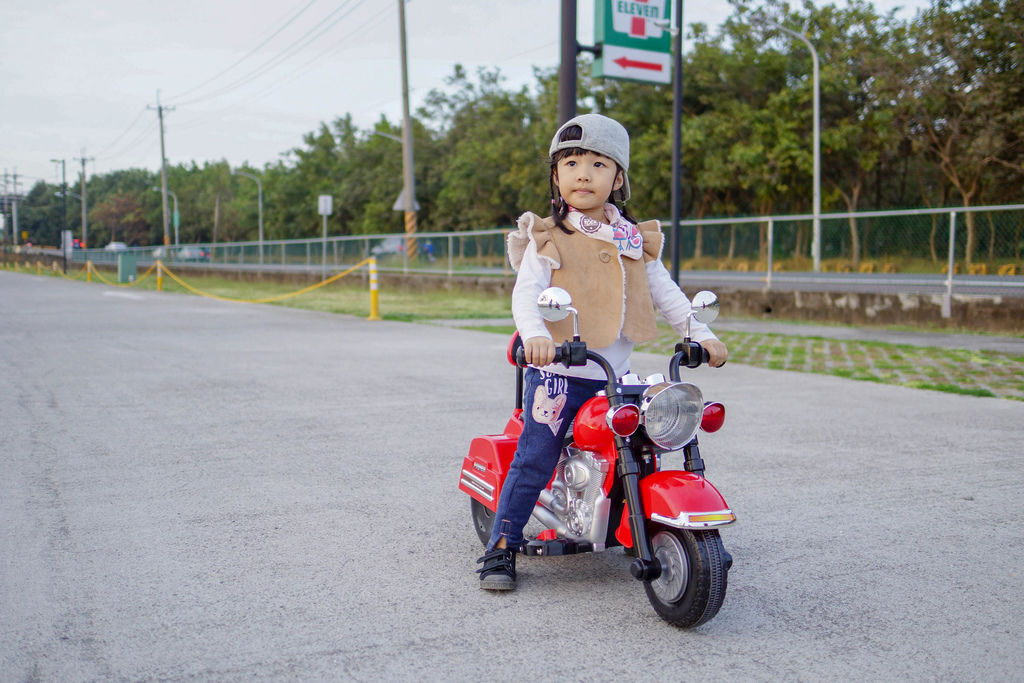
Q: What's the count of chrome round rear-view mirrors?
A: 2